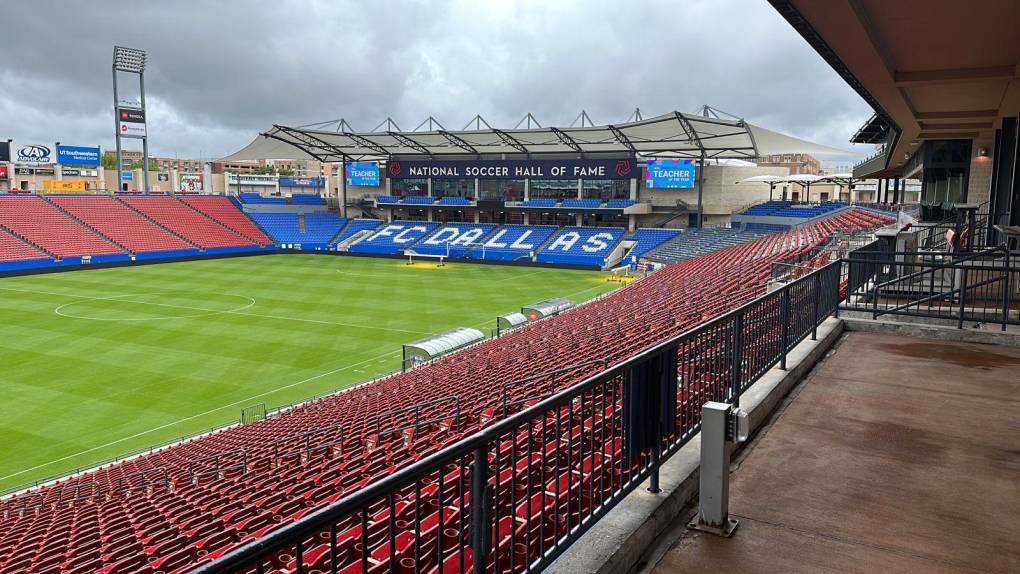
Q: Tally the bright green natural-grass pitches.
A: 1